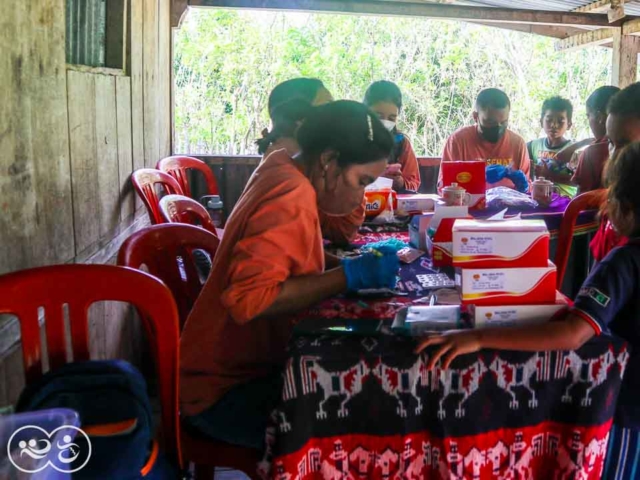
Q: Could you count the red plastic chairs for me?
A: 6